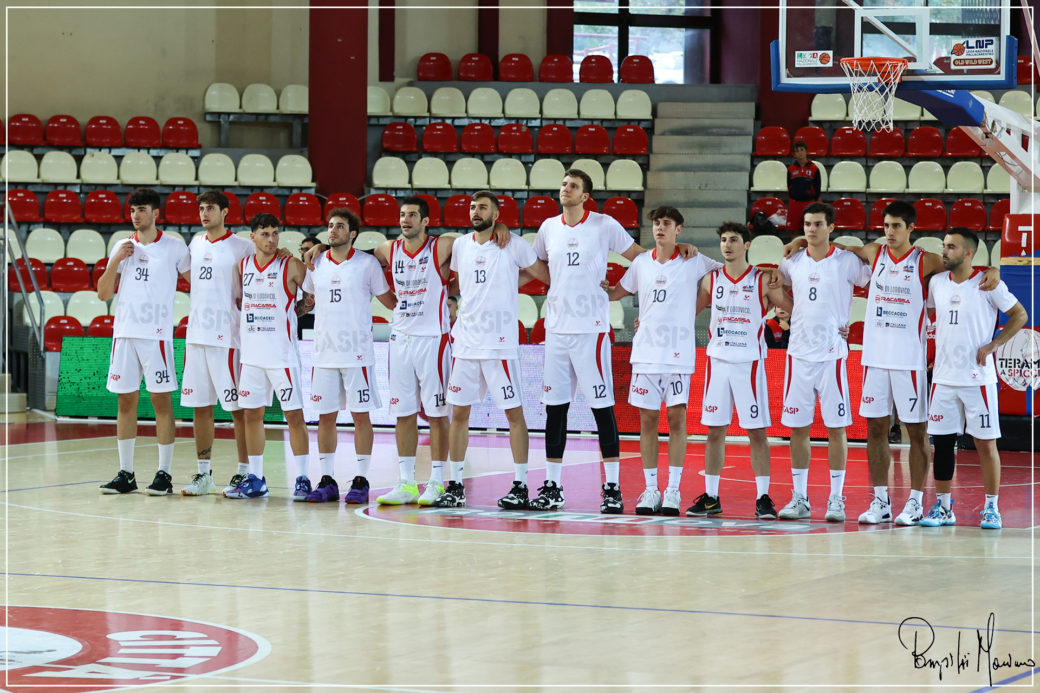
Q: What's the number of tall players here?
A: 12